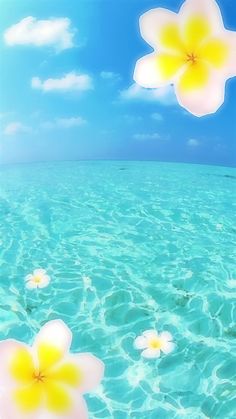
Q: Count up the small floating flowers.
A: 2